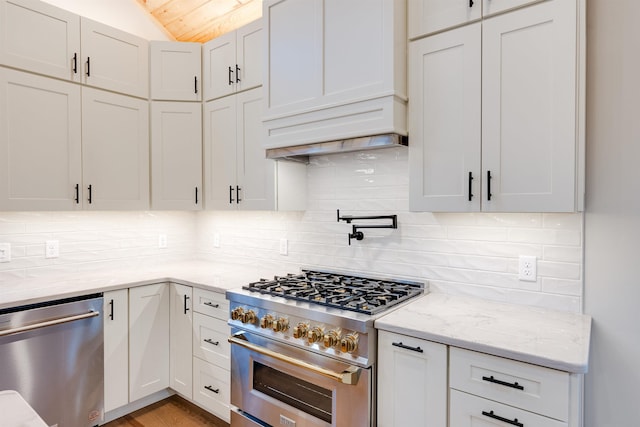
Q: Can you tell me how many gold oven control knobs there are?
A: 8